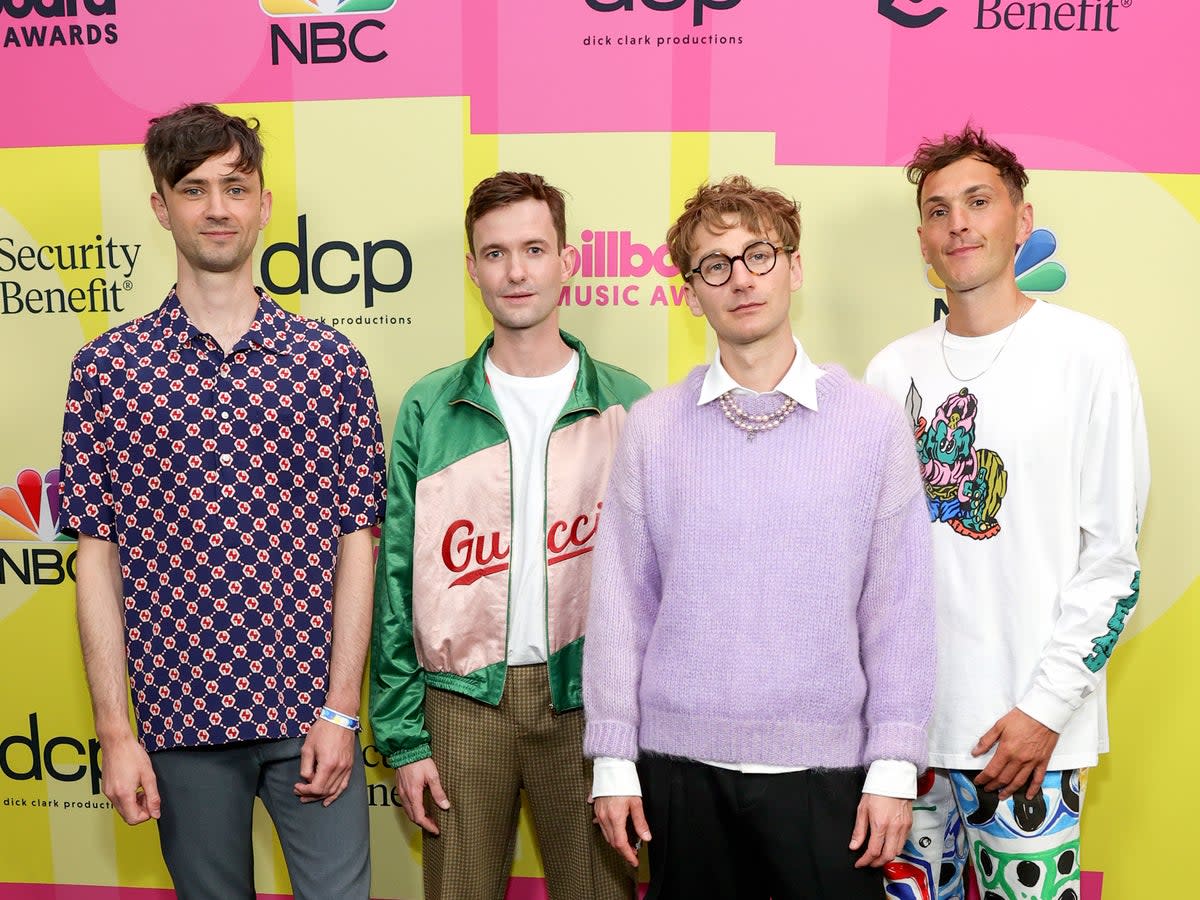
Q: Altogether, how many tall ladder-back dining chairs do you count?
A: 0